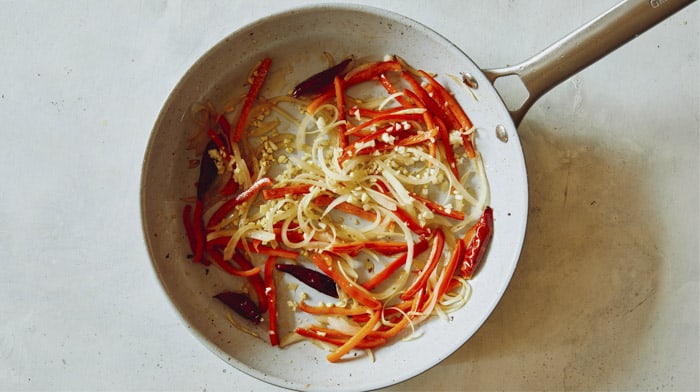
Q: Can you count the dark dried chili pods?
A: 4